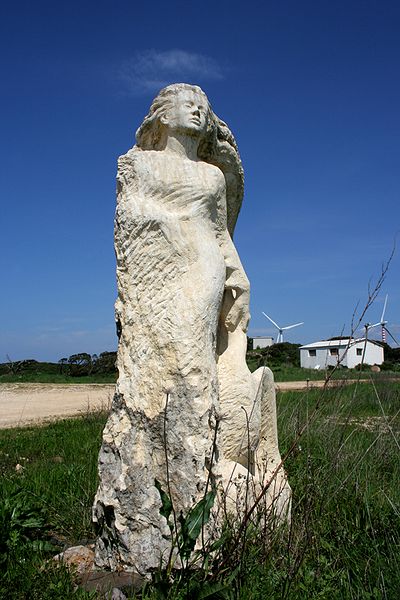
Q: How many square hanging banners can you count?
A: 0